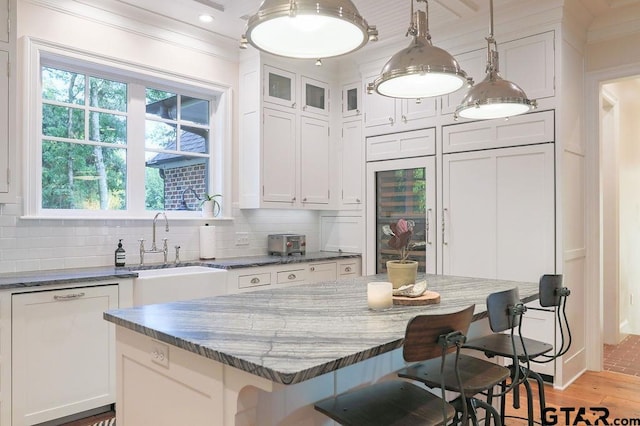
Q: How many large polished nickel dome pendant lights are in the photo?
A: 3